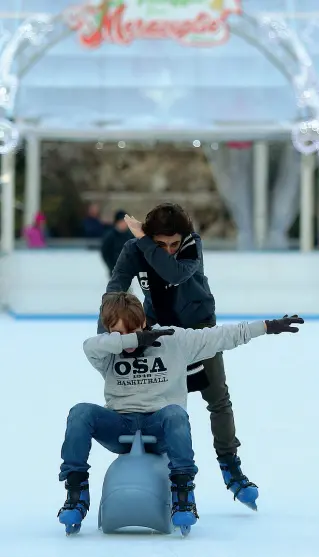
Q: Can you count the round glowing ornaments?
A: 2